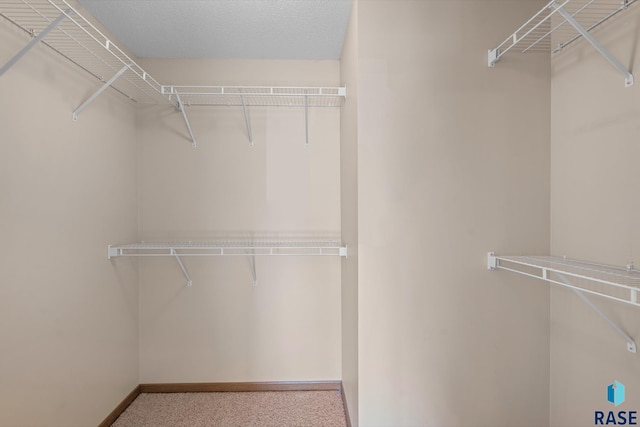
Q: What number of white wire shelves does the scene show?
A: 5